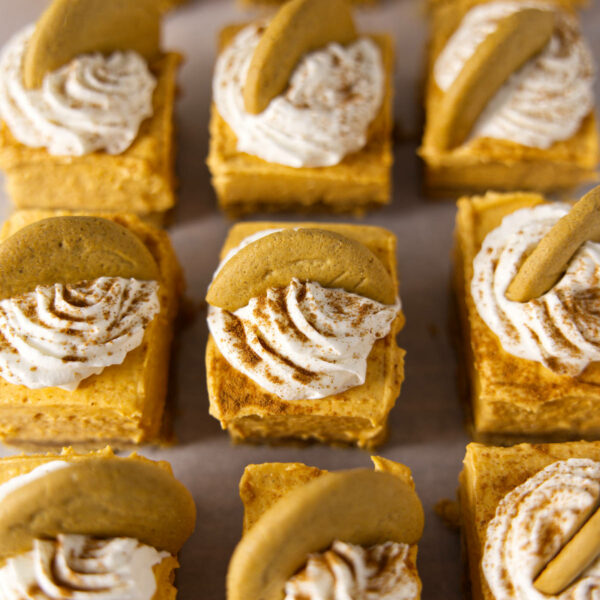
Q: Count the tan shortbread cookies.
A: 9